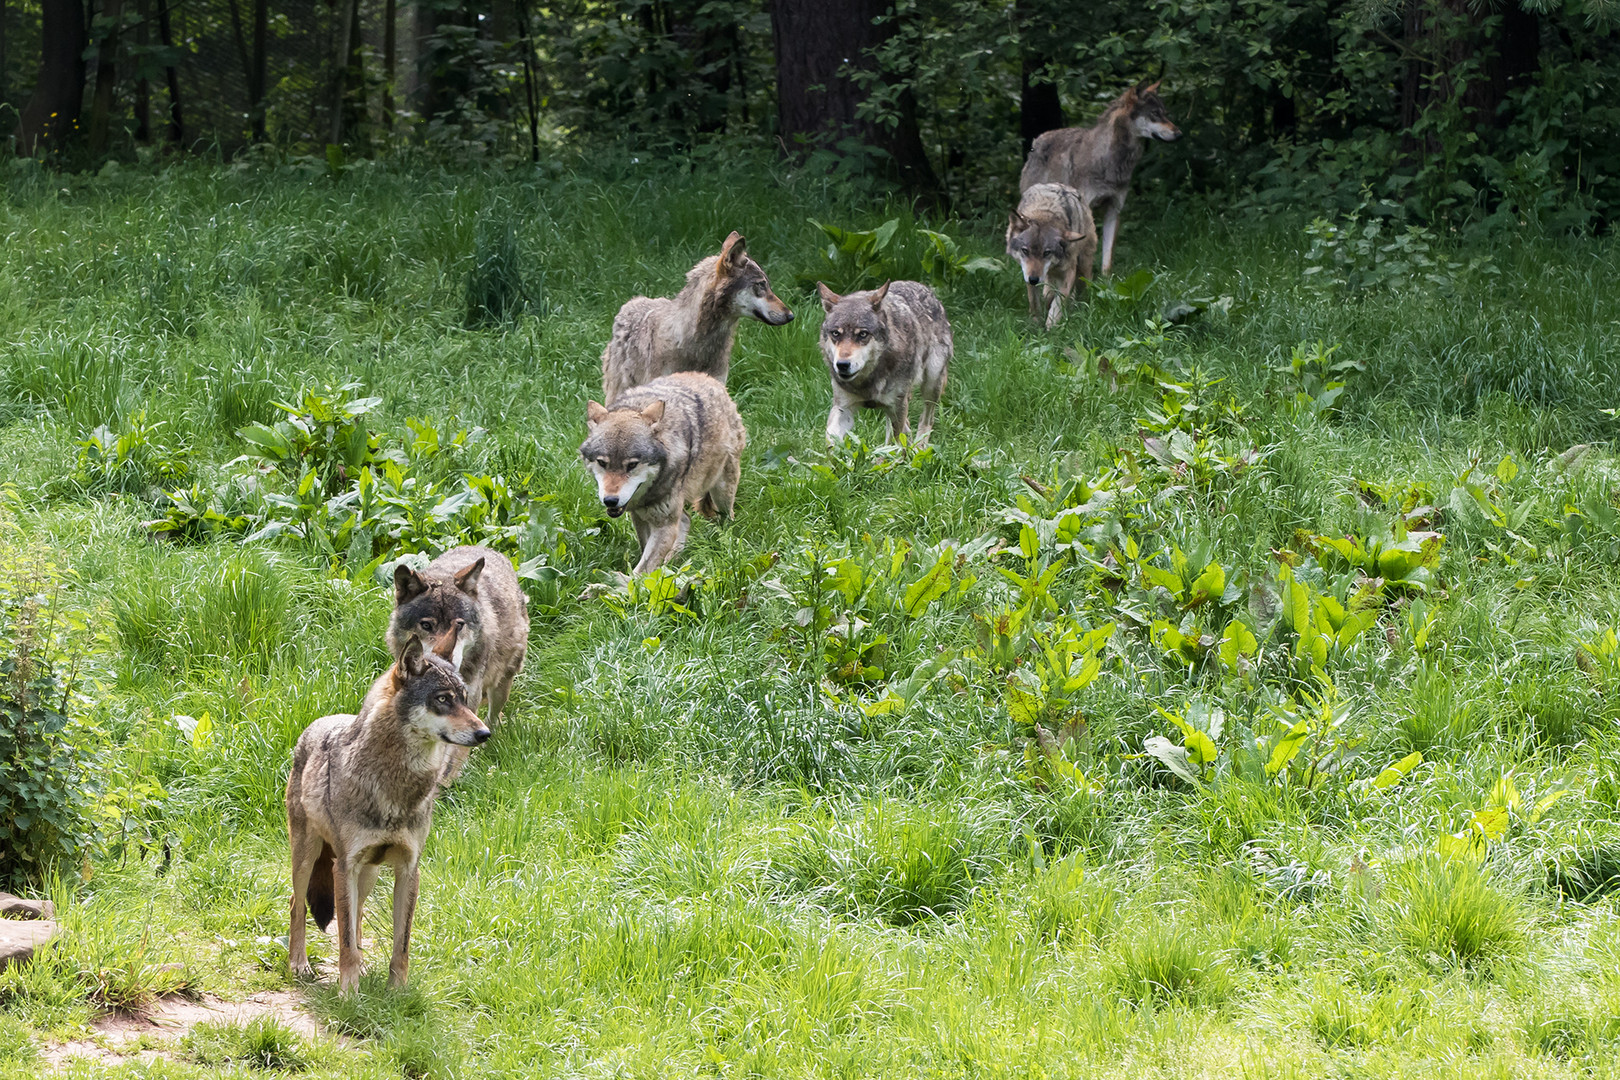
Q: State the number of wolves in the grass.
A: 7